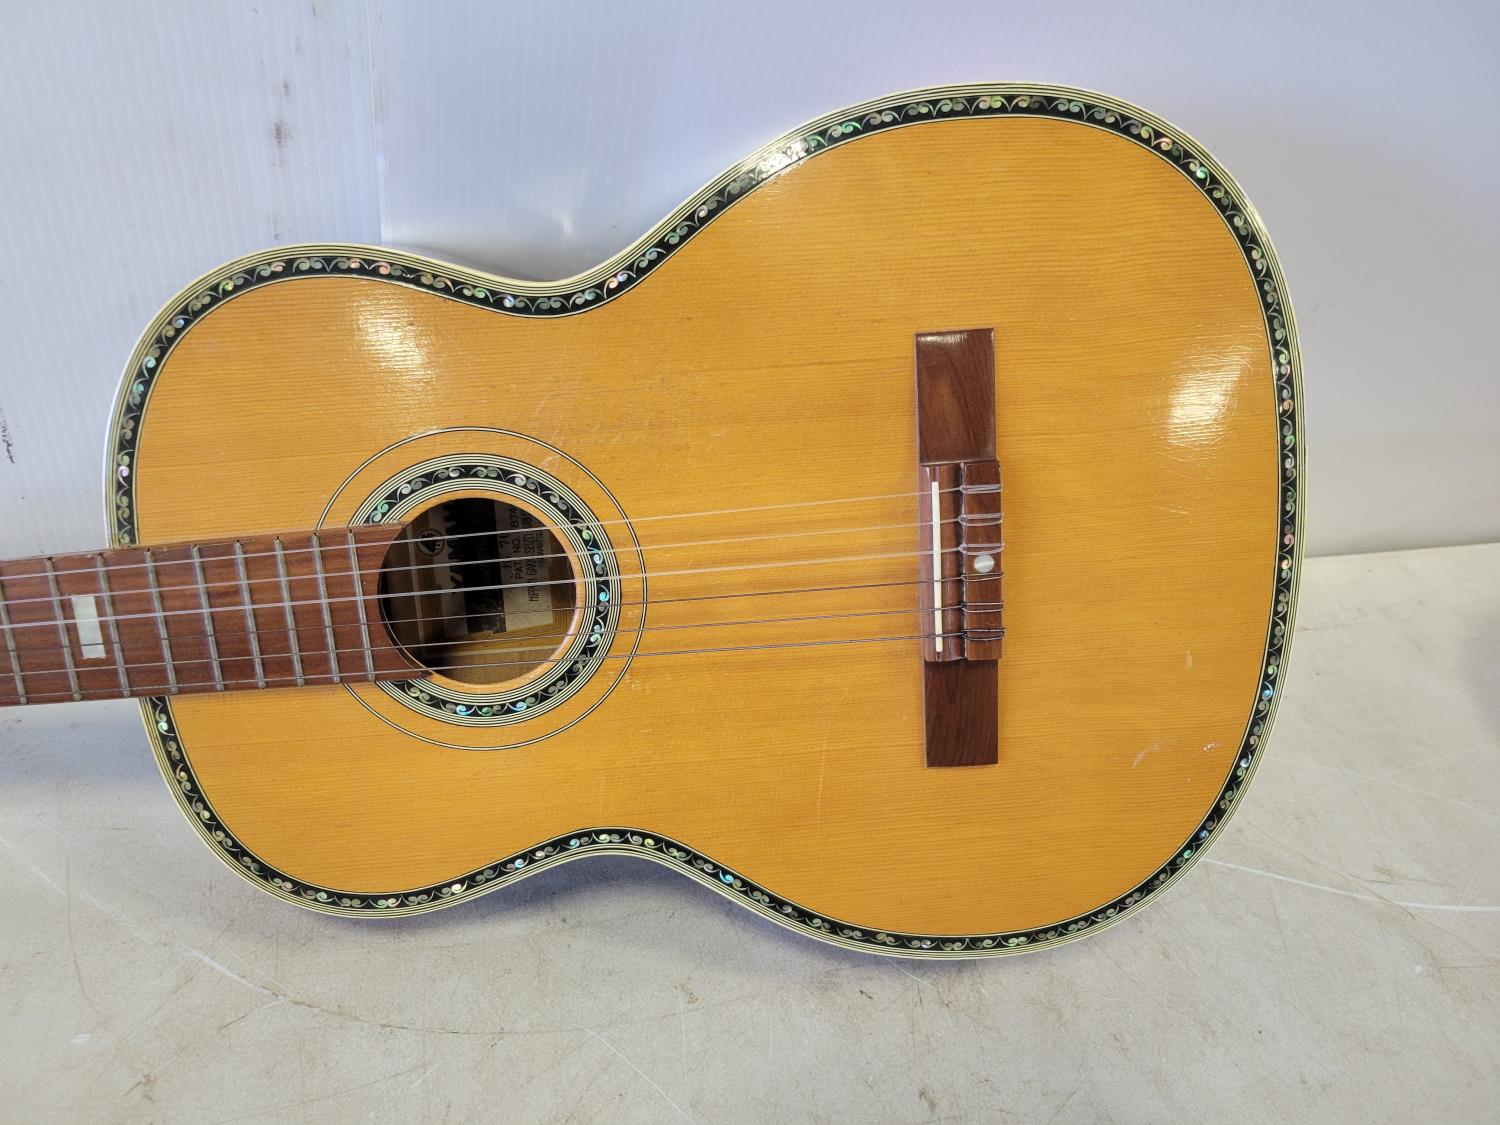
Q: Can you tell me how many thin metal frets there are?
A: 9